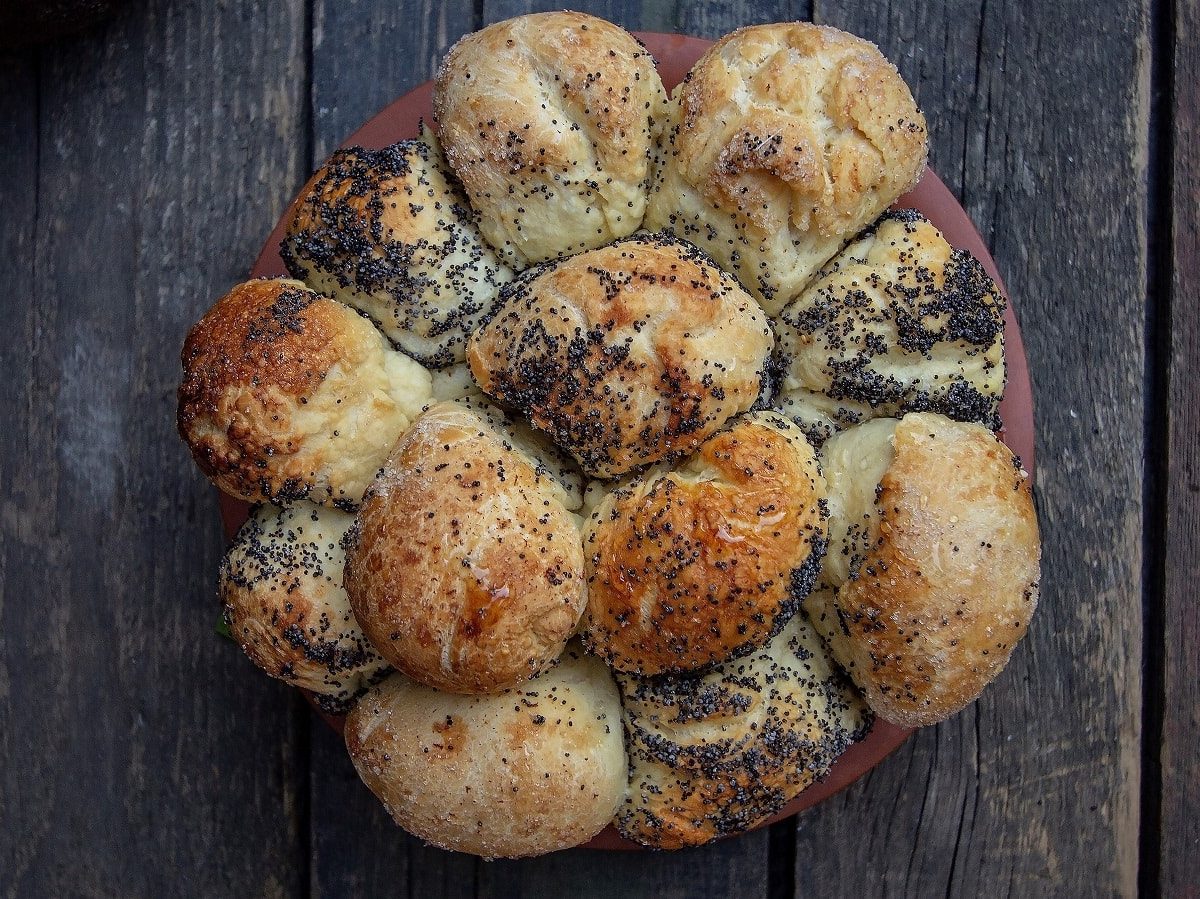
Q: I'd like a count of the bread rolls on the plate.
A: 12